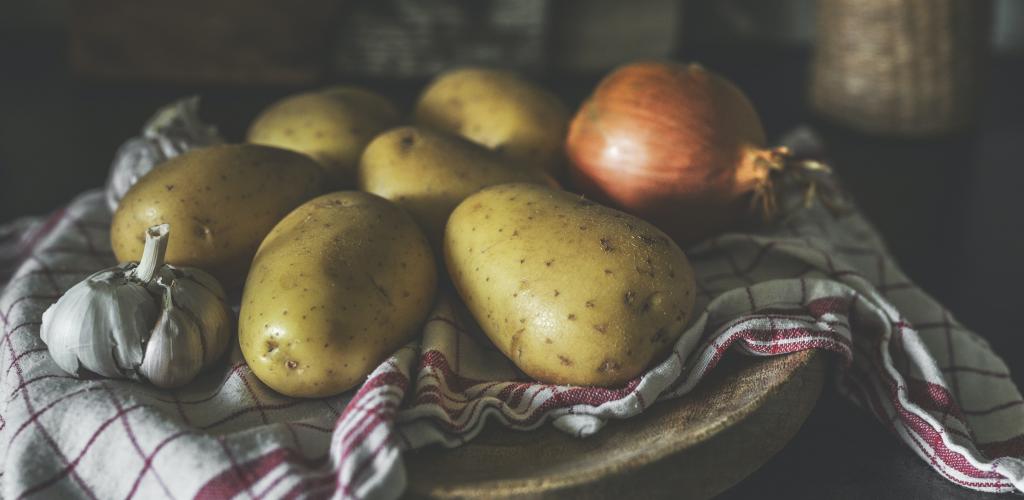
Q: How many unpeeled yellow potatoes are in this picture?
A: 6